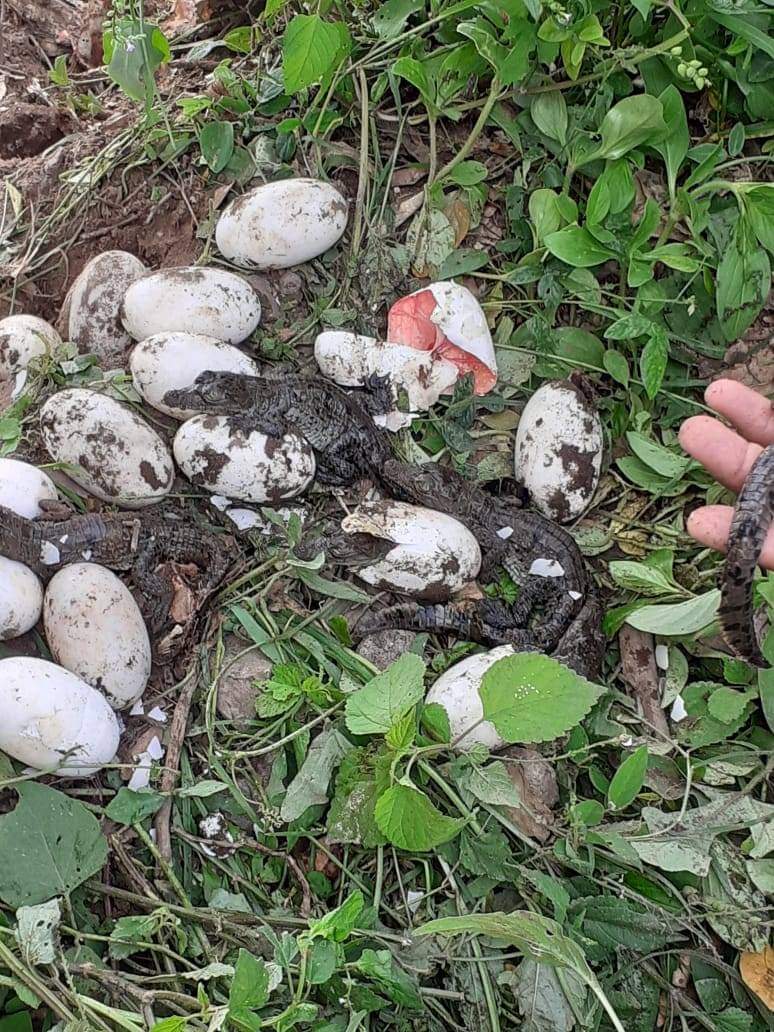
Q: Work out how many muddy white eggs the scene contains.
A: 14